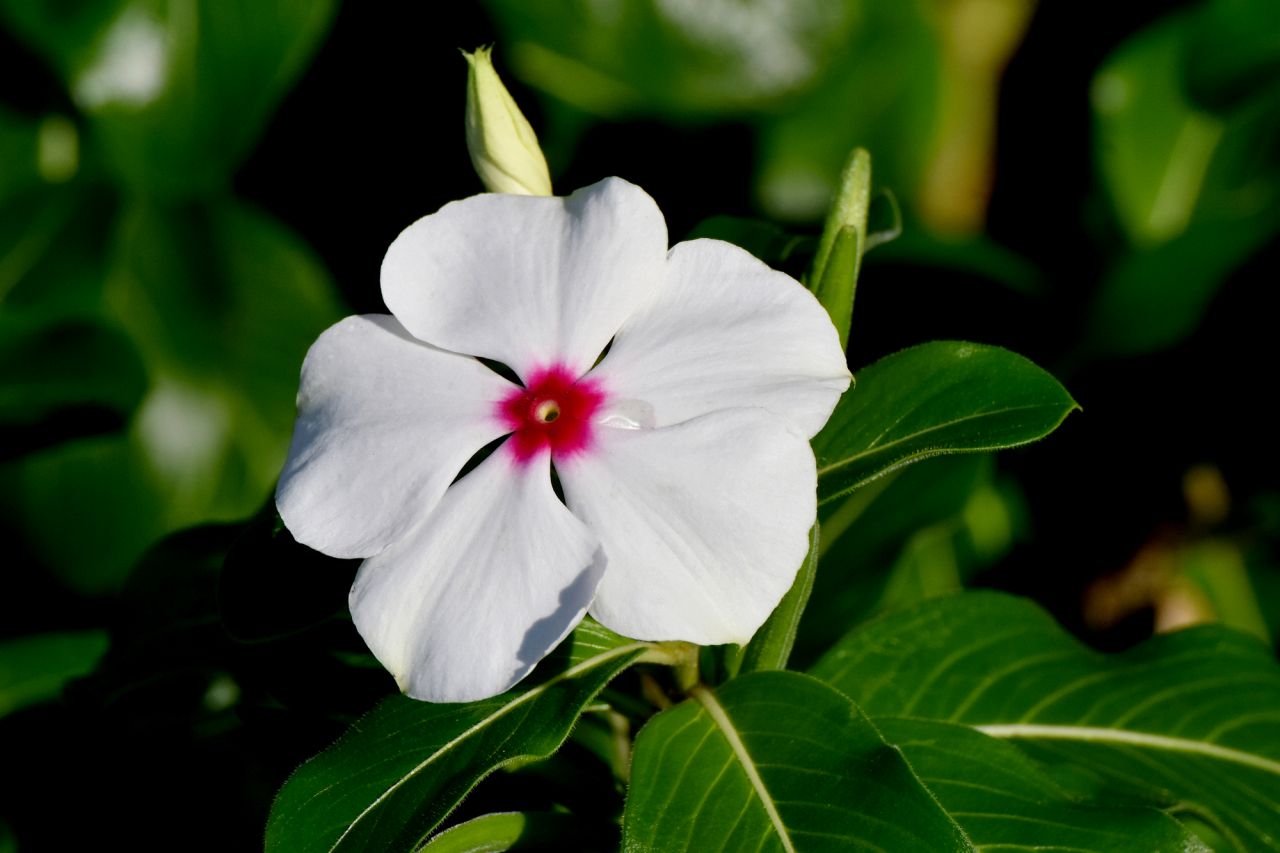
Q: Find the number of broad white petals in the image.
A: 5